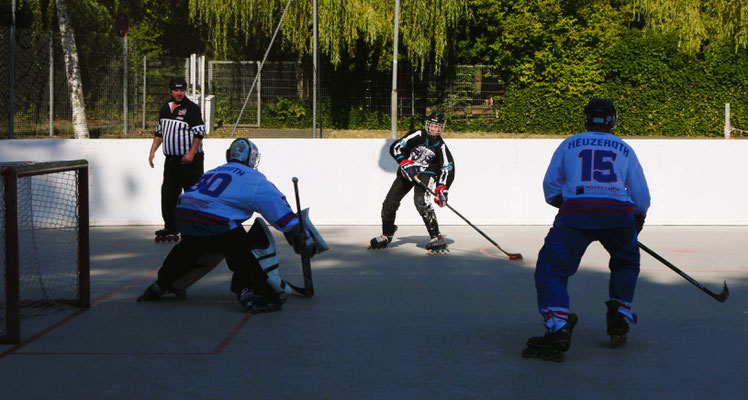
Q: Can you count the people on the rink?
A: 4